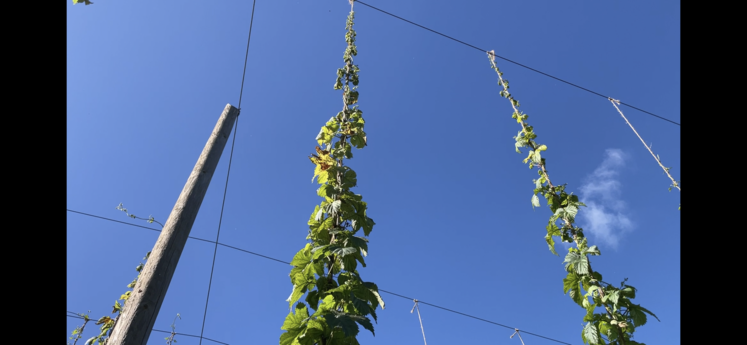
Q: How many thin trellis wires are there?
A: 4